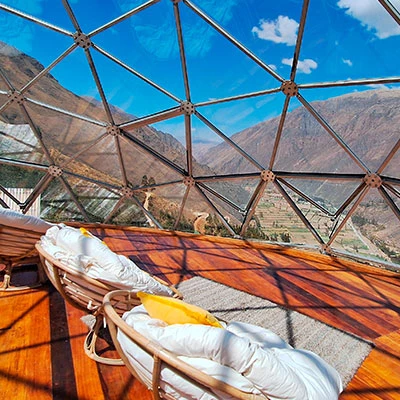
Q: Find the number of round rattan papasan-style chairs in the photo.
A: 3